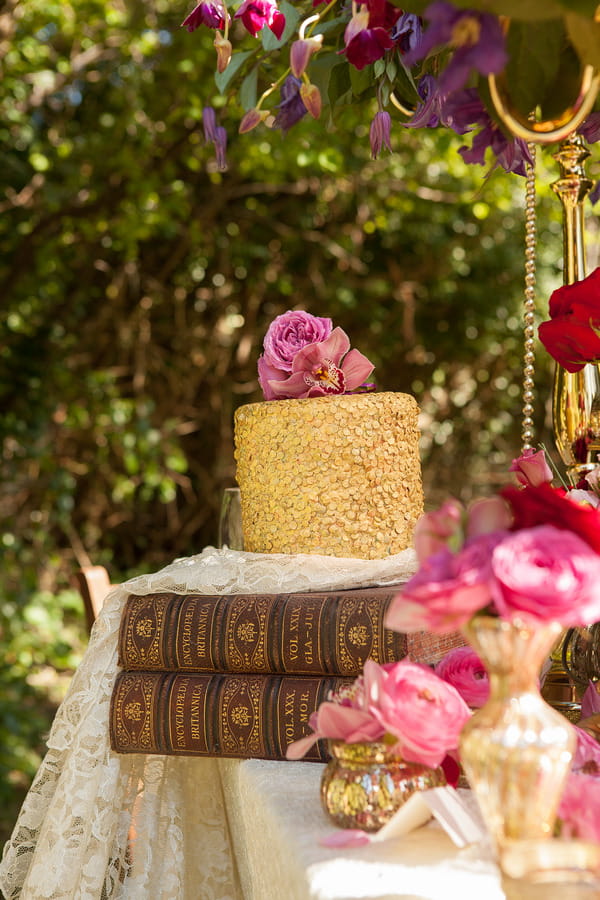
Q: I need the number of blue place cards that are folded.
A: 0